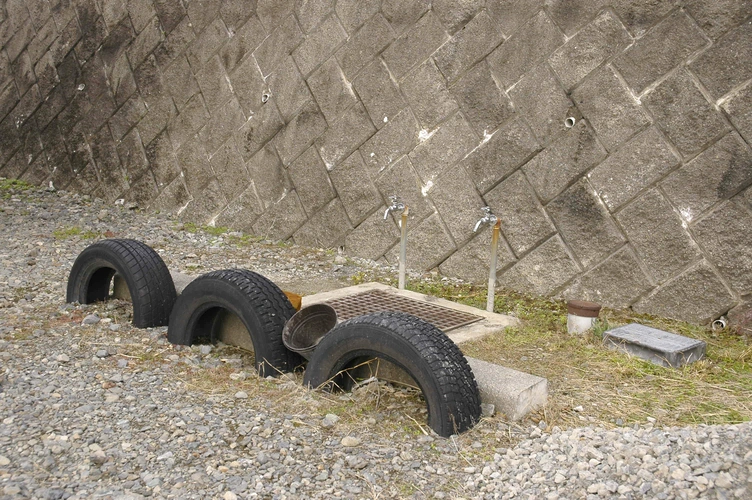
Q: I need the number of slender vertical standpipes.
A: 2